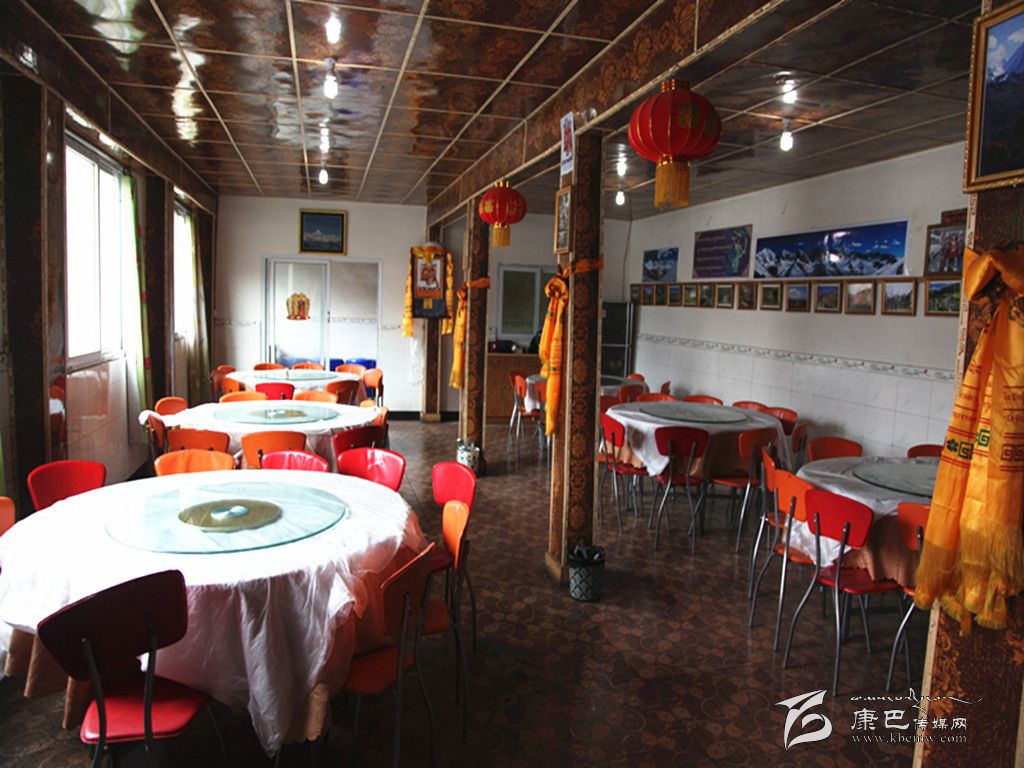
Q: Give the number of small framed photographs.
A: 14